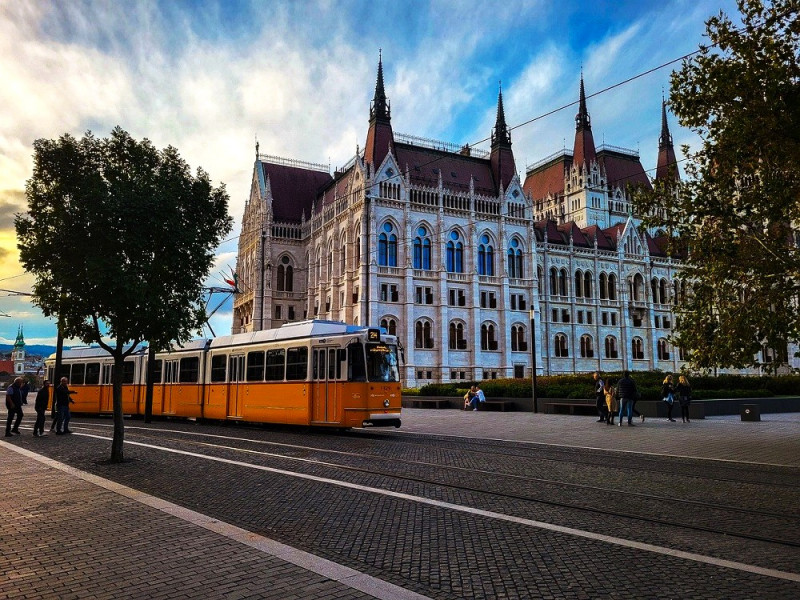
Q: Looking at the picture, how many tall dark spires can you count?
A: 4